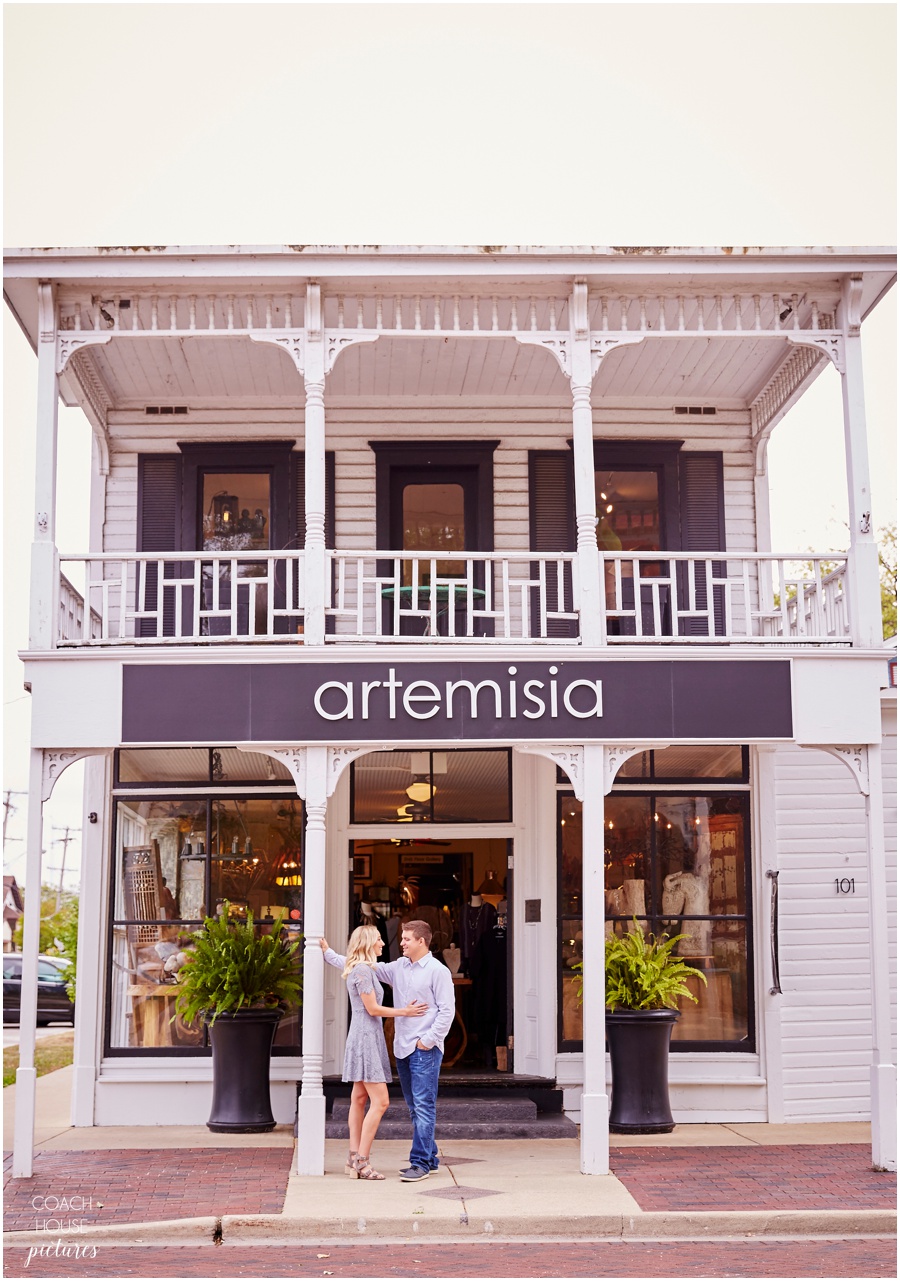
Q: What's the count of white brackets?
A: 12